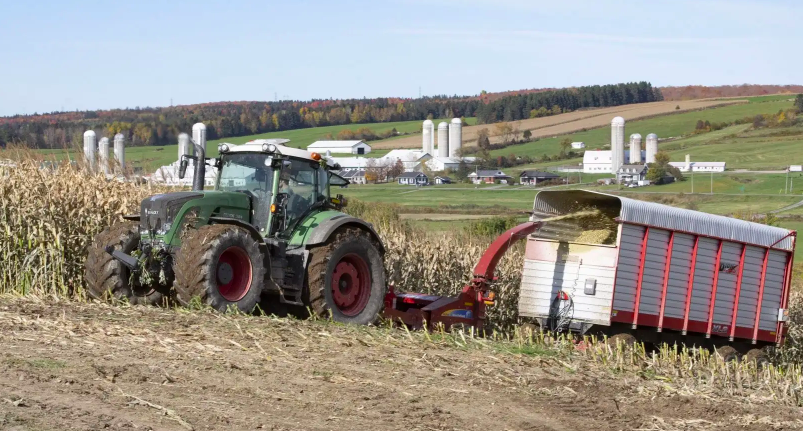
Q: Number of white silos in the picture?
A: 11